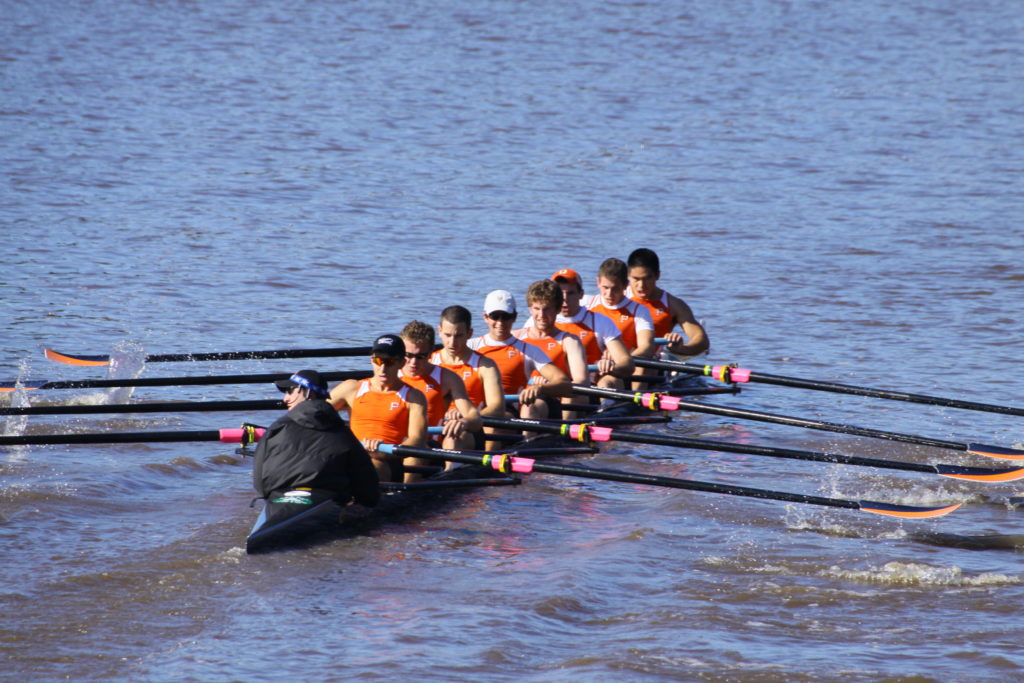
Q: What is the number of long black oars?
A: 8